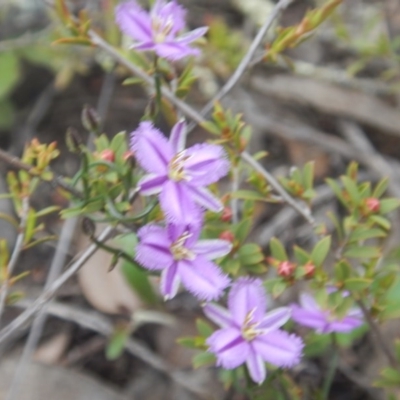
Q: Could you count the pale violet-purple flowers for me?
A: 5